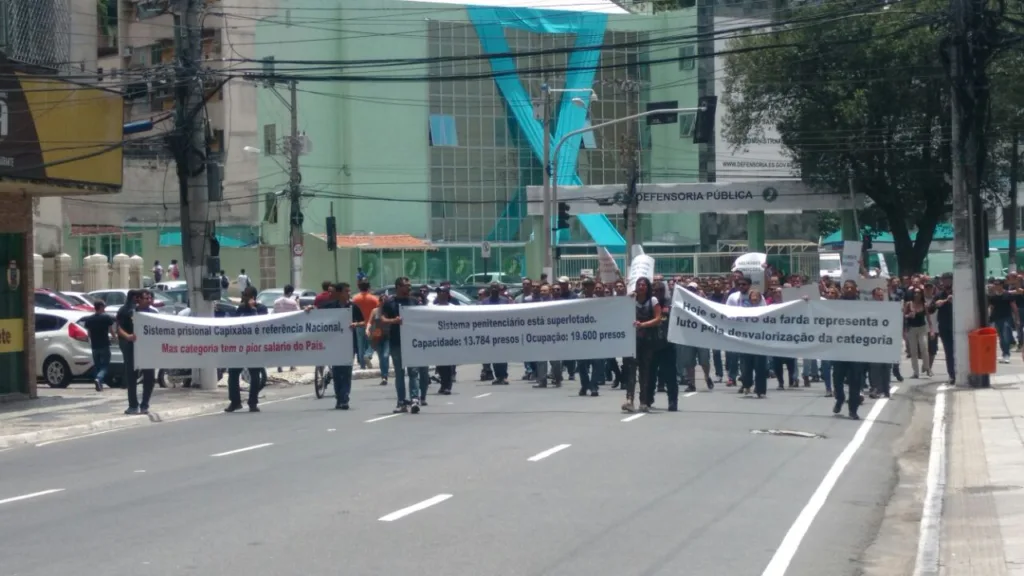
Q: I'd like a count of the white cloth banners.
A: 3